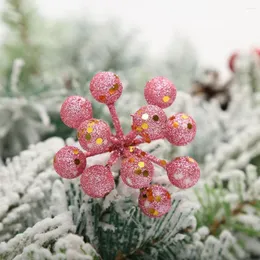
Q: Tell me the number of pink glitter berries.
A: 11